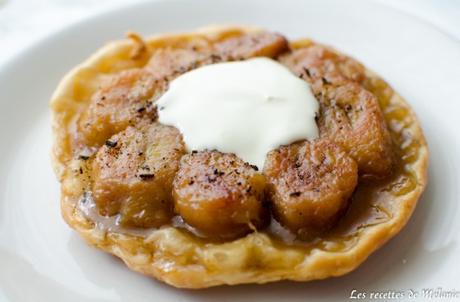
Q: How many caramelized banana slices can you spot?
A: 8